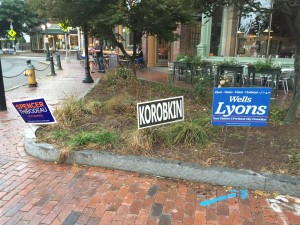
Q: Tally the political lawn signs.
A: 3